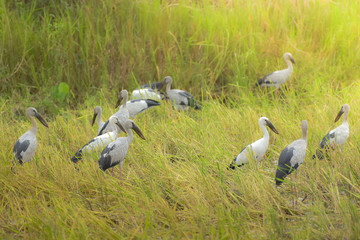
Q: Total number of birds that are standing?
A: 12